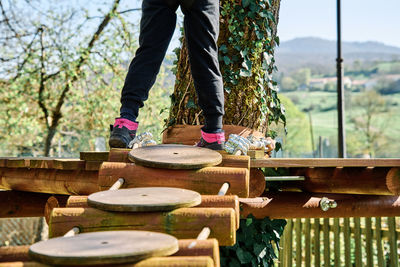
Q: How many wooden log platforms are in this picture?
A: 3